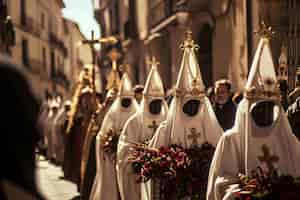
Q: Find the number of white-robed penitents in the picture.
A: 4